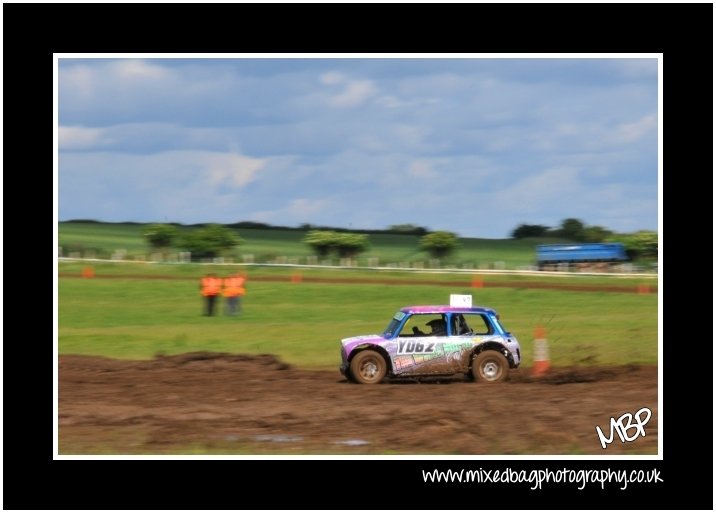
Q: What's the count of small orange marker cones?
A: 4